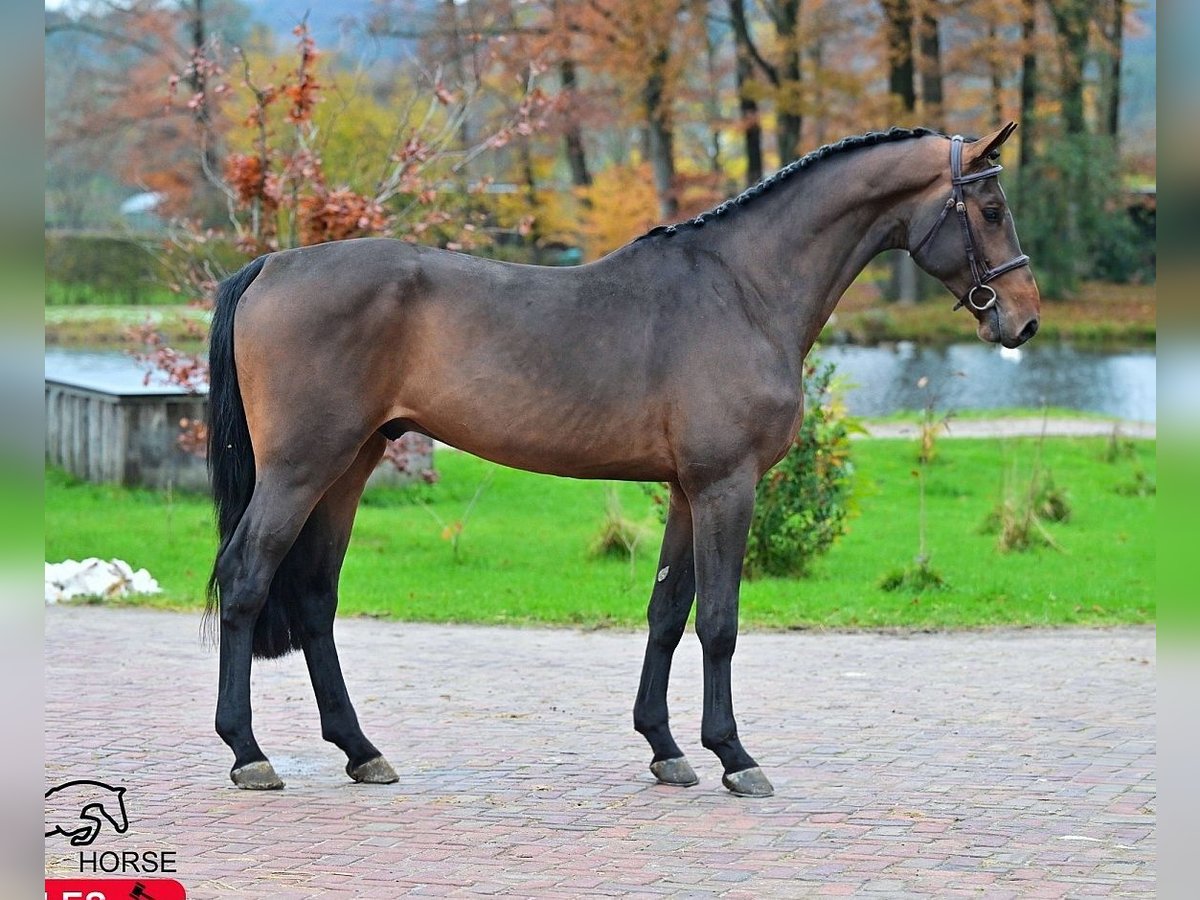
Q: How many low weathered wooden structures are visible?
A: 1